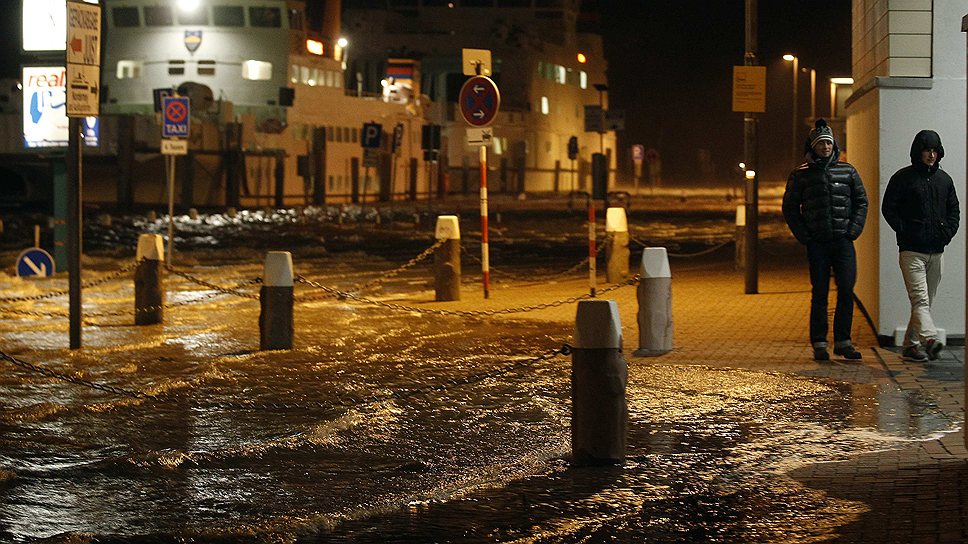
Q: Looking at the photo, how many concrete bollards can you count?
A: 7